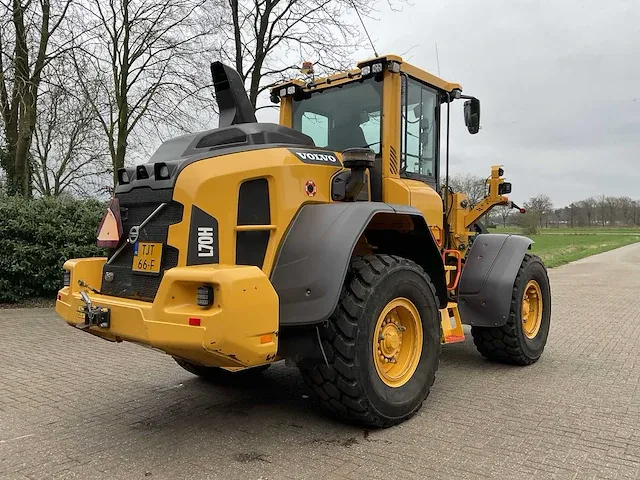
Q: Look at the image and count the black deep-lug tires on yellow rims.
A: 2